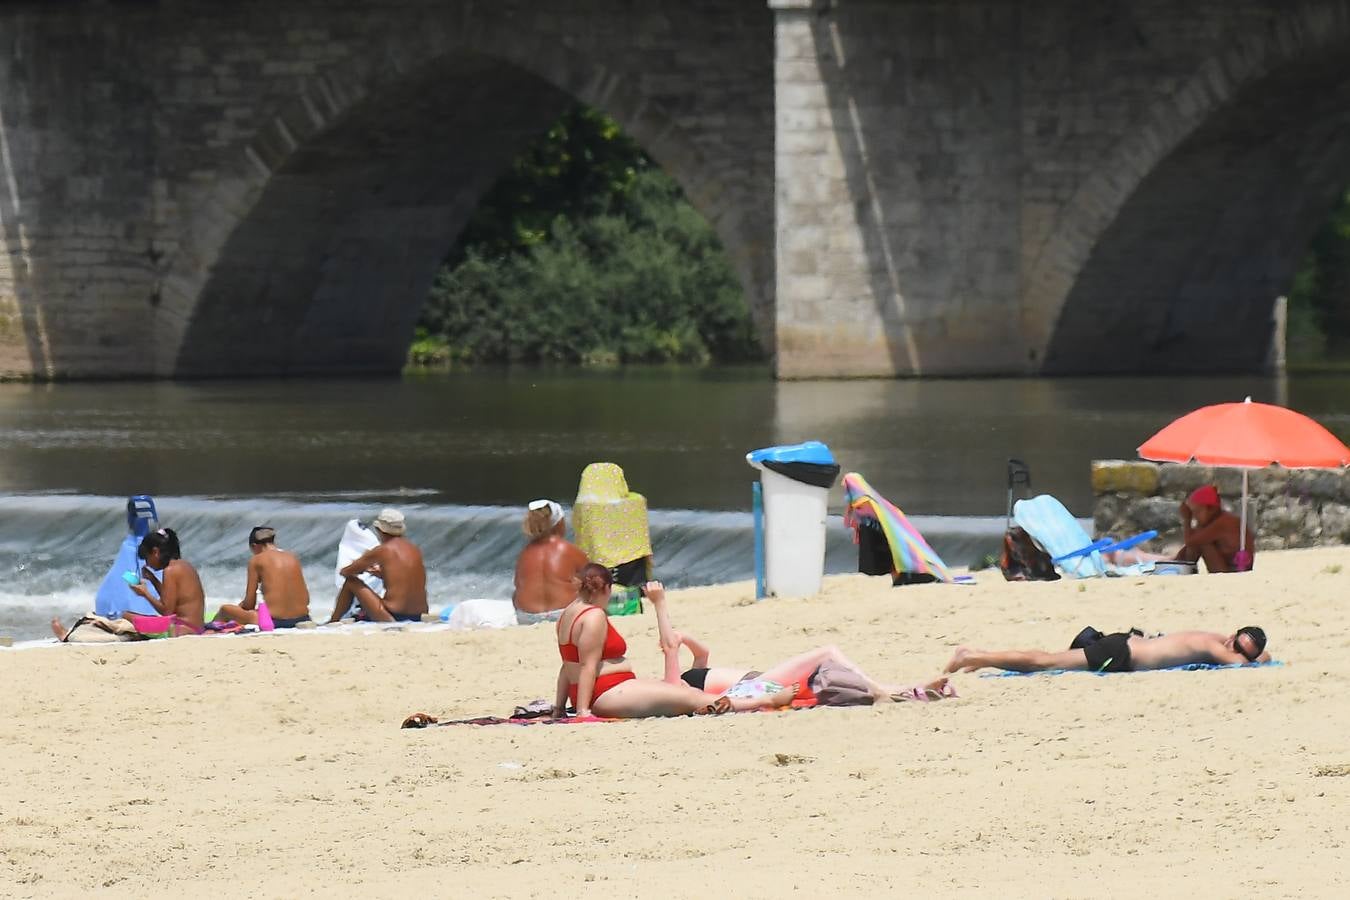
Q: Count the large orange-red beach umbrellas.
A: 1